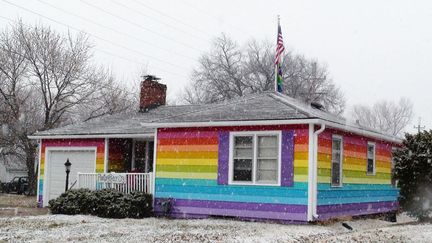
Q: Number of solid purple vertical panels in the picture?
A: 2